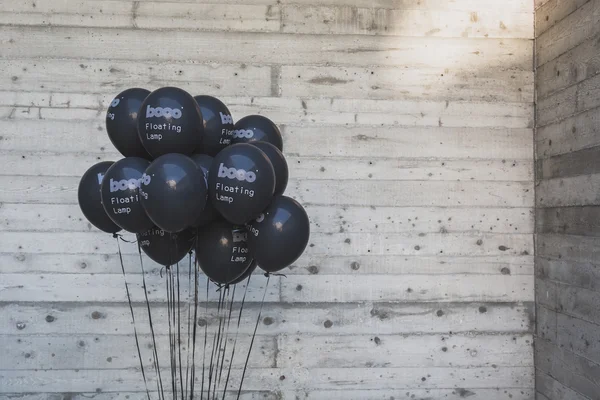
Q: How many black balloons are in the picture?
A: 14